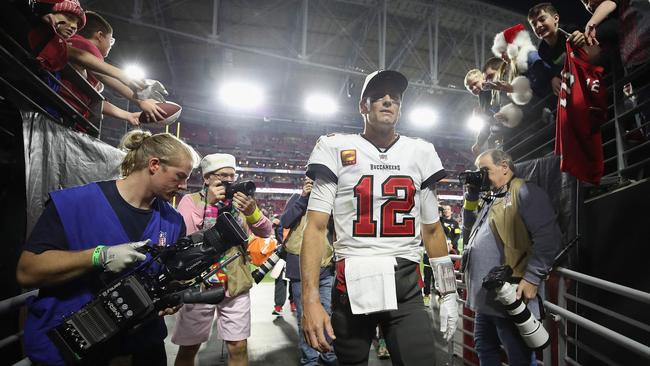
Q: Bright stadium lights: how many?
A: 5